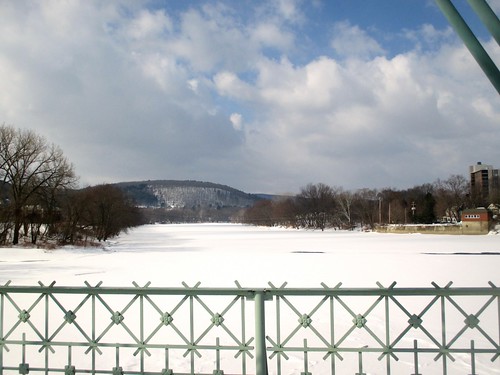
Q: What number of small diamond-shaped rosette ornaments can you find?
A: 9